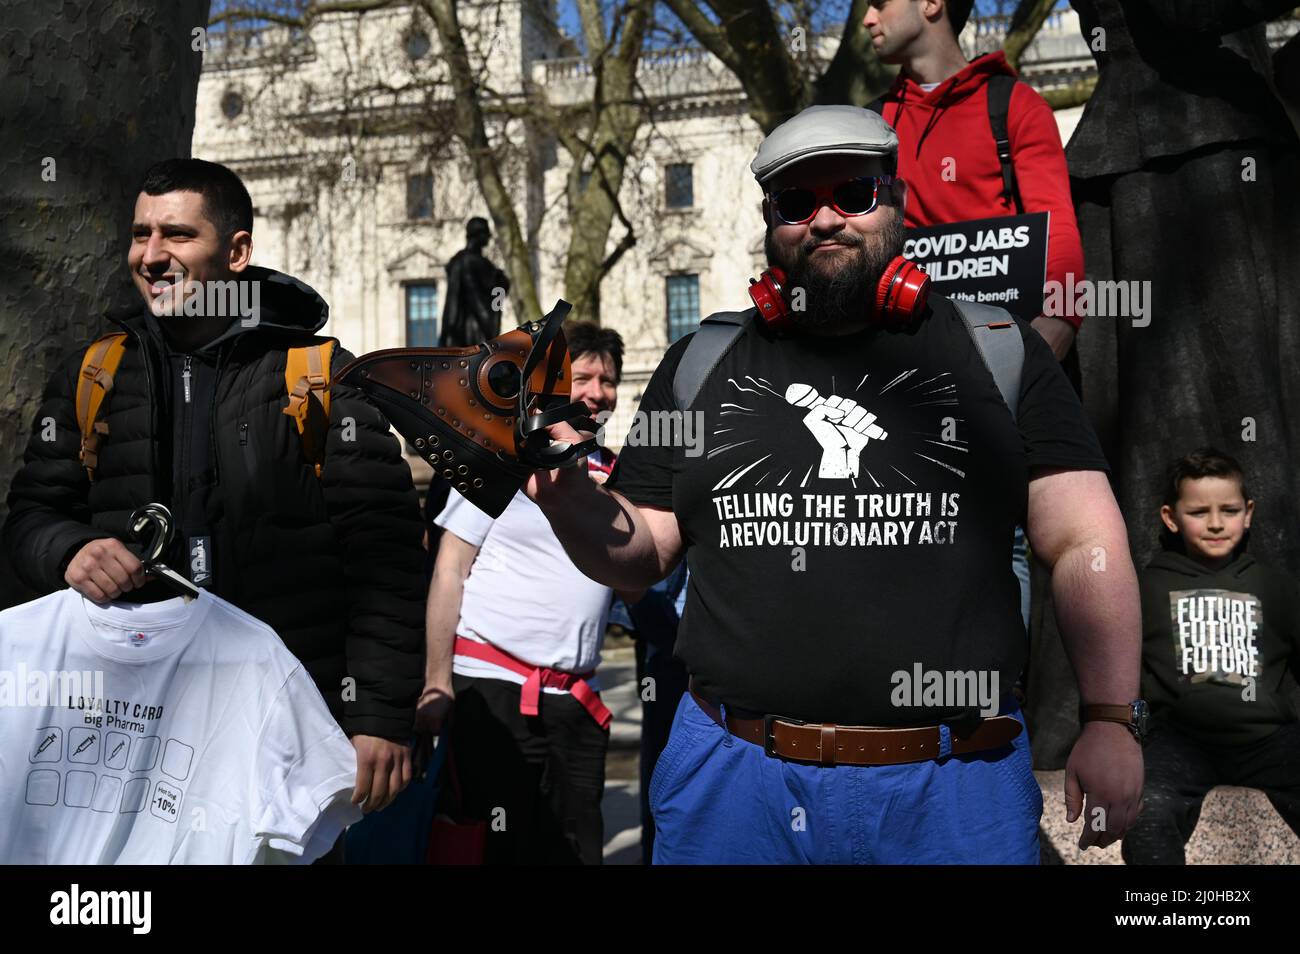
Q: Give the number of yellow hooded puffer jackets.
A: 0